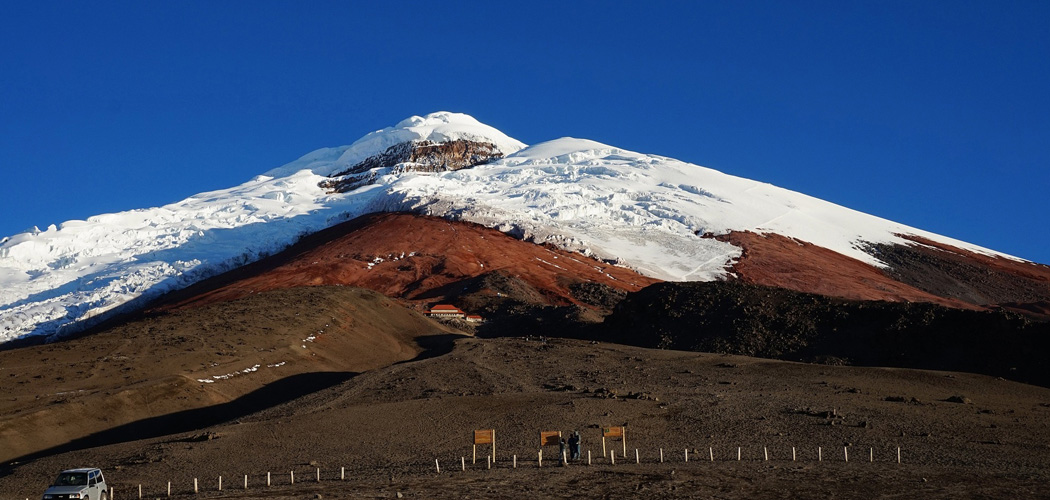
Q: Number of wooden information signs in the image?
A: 3